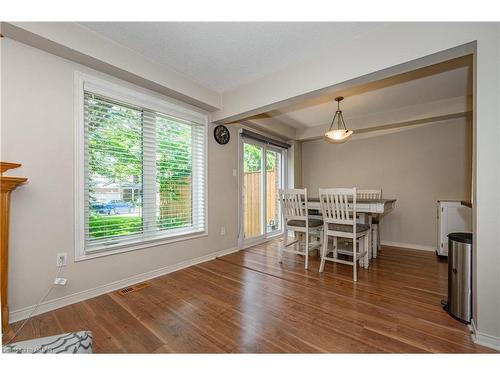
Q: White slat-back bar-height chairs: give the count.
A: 3